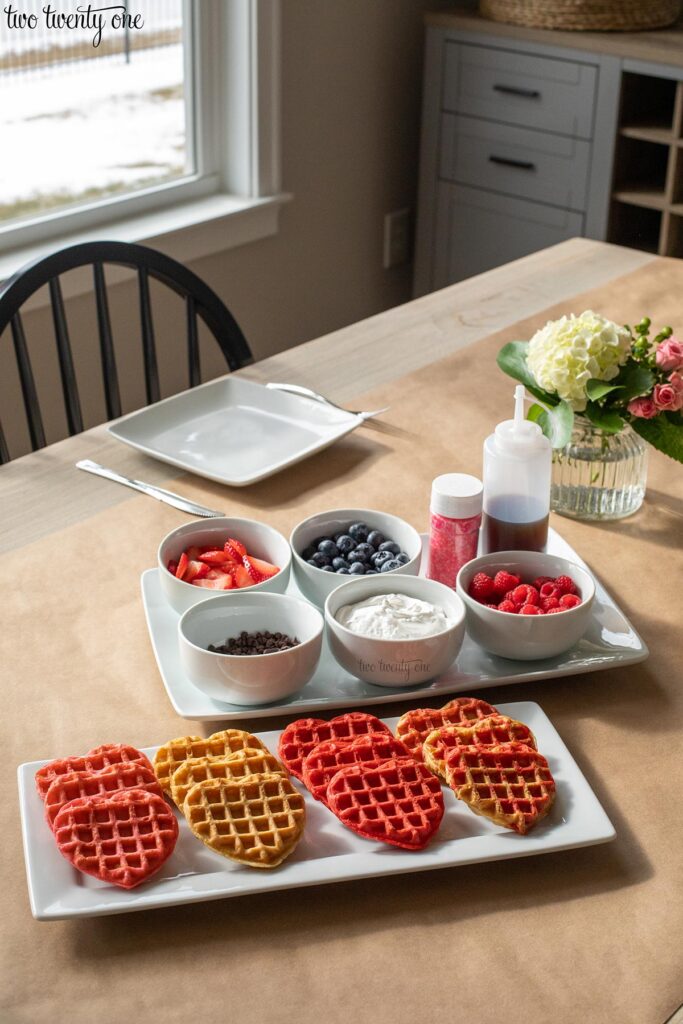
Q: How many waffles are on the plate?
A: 12